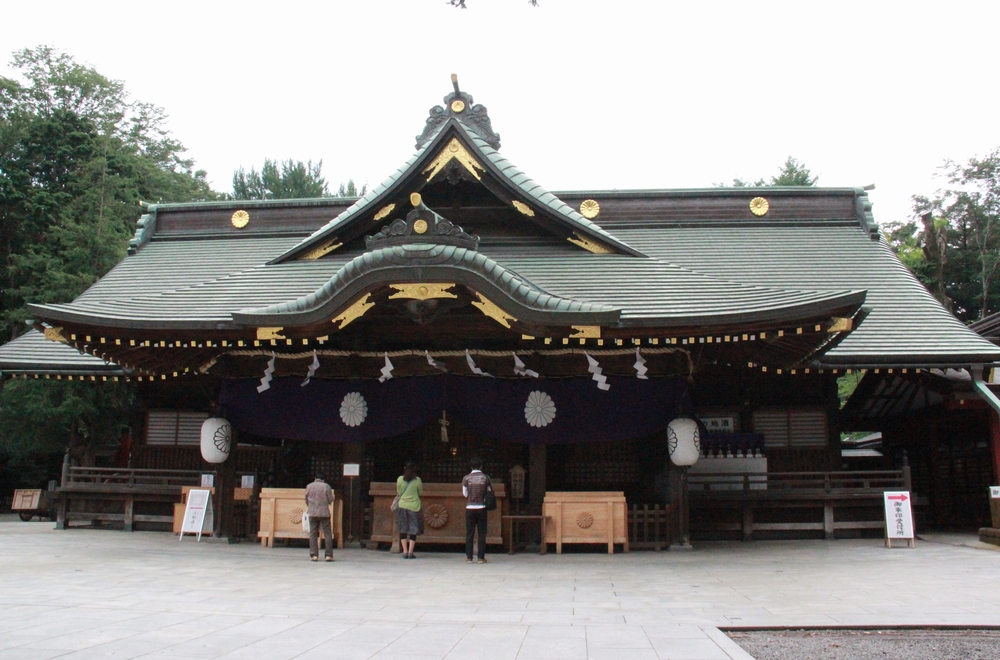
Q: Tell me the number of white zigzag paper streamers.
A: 8